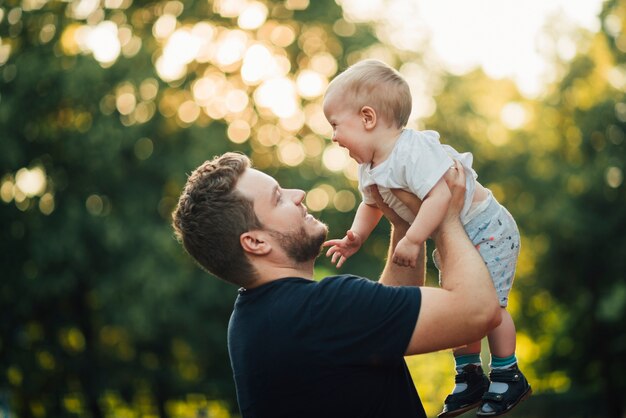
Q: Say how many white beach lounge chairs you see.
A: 0